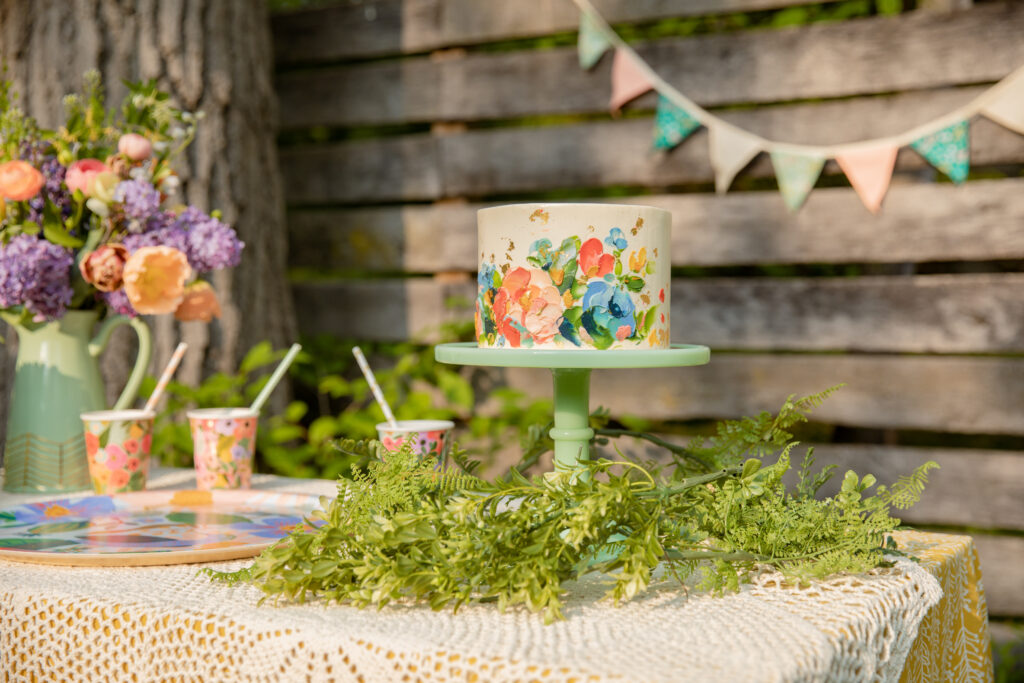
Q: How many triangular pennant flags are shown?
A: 8